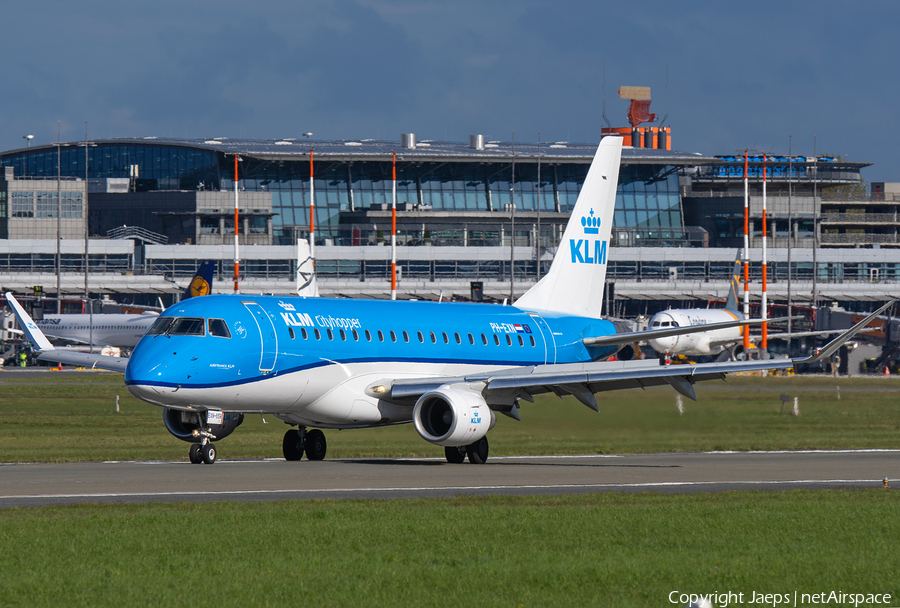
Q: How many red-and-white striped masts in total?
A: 5